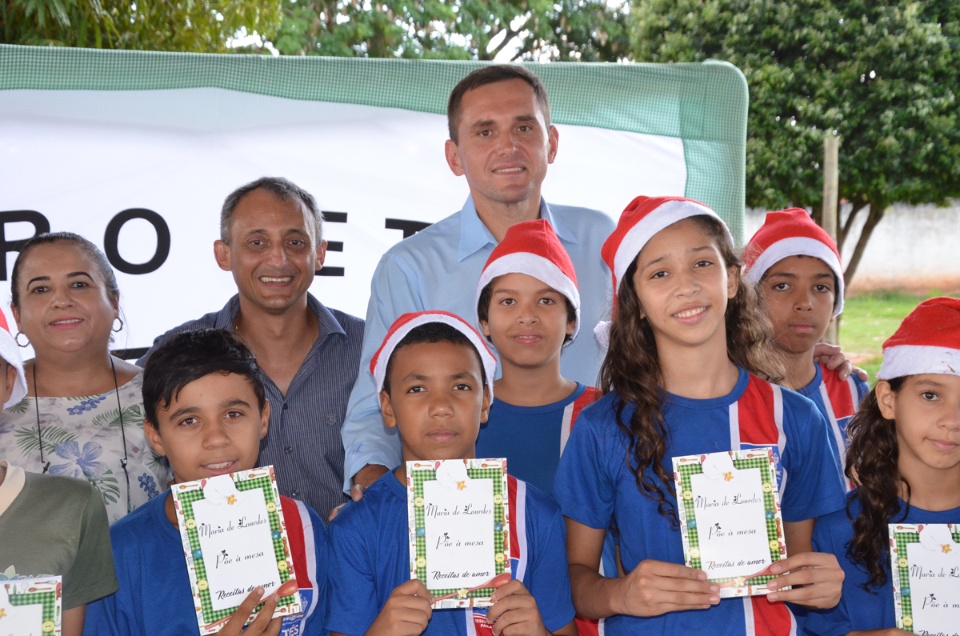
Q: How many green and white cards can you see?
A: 5